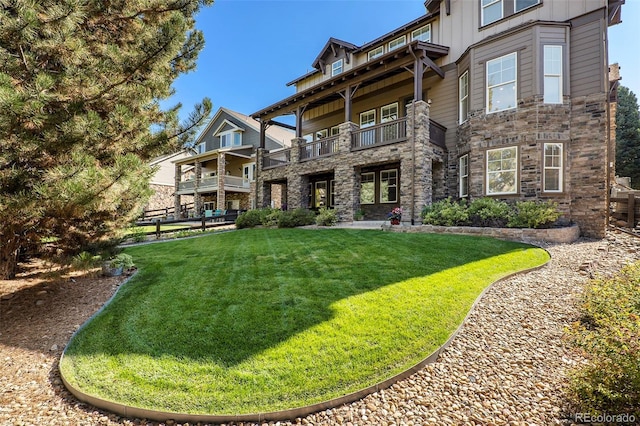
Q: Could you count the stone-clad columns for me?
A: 7